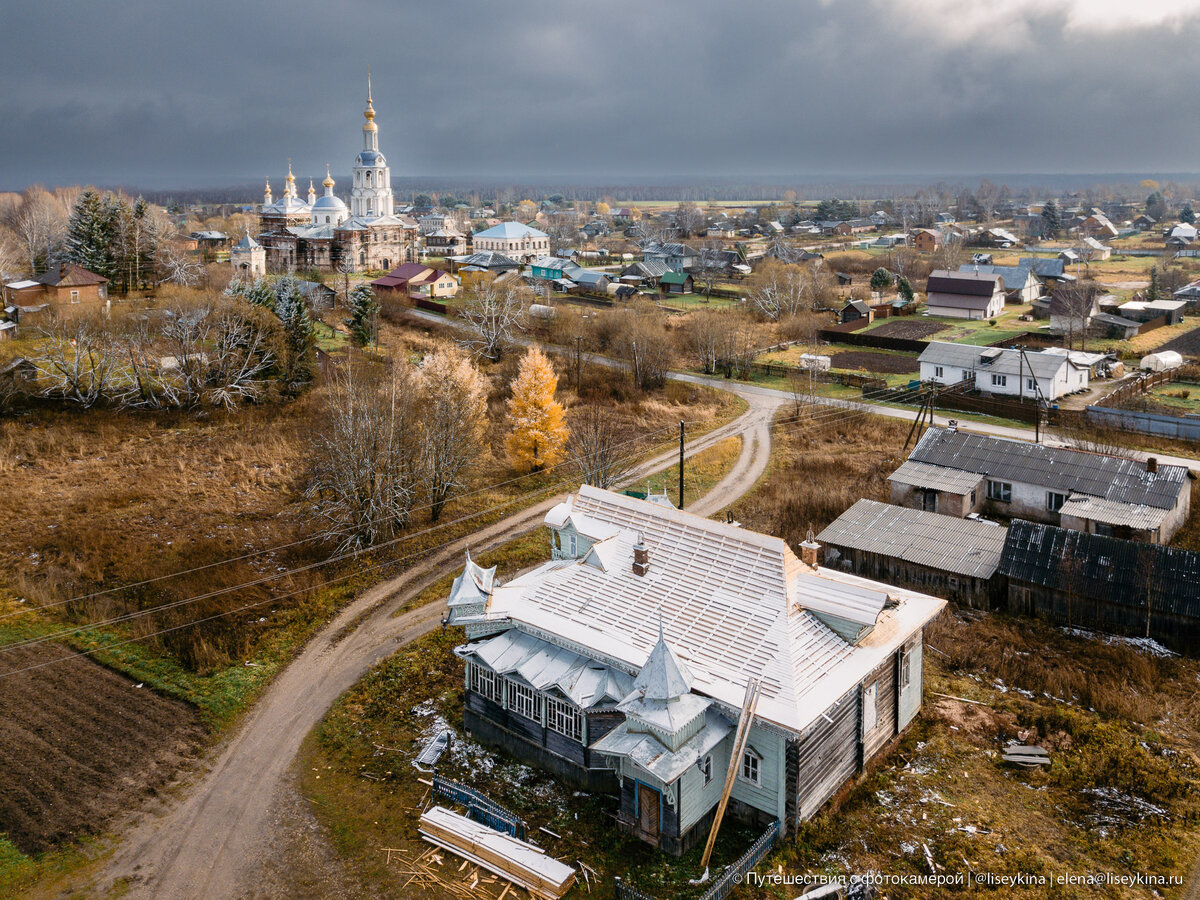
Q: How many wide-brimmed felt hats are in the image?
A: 0